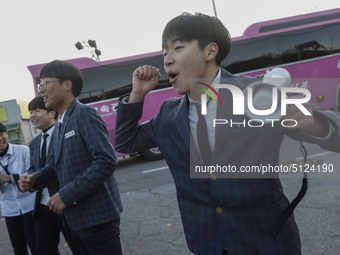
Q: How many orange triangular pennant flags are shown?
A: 0